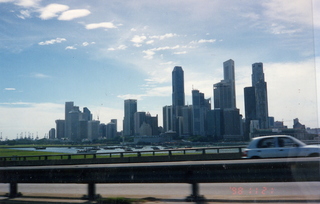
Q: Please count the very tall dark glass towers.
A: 3